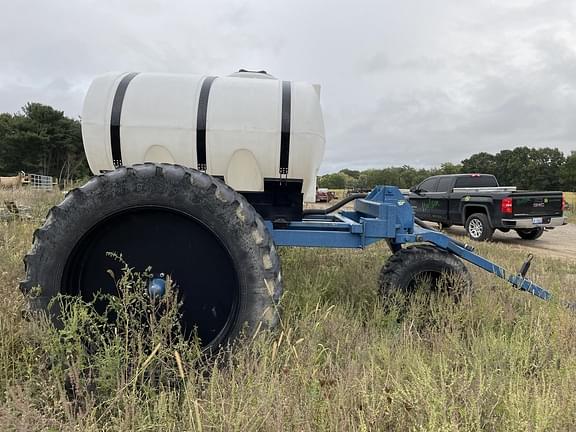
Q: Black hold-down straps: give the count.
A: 3